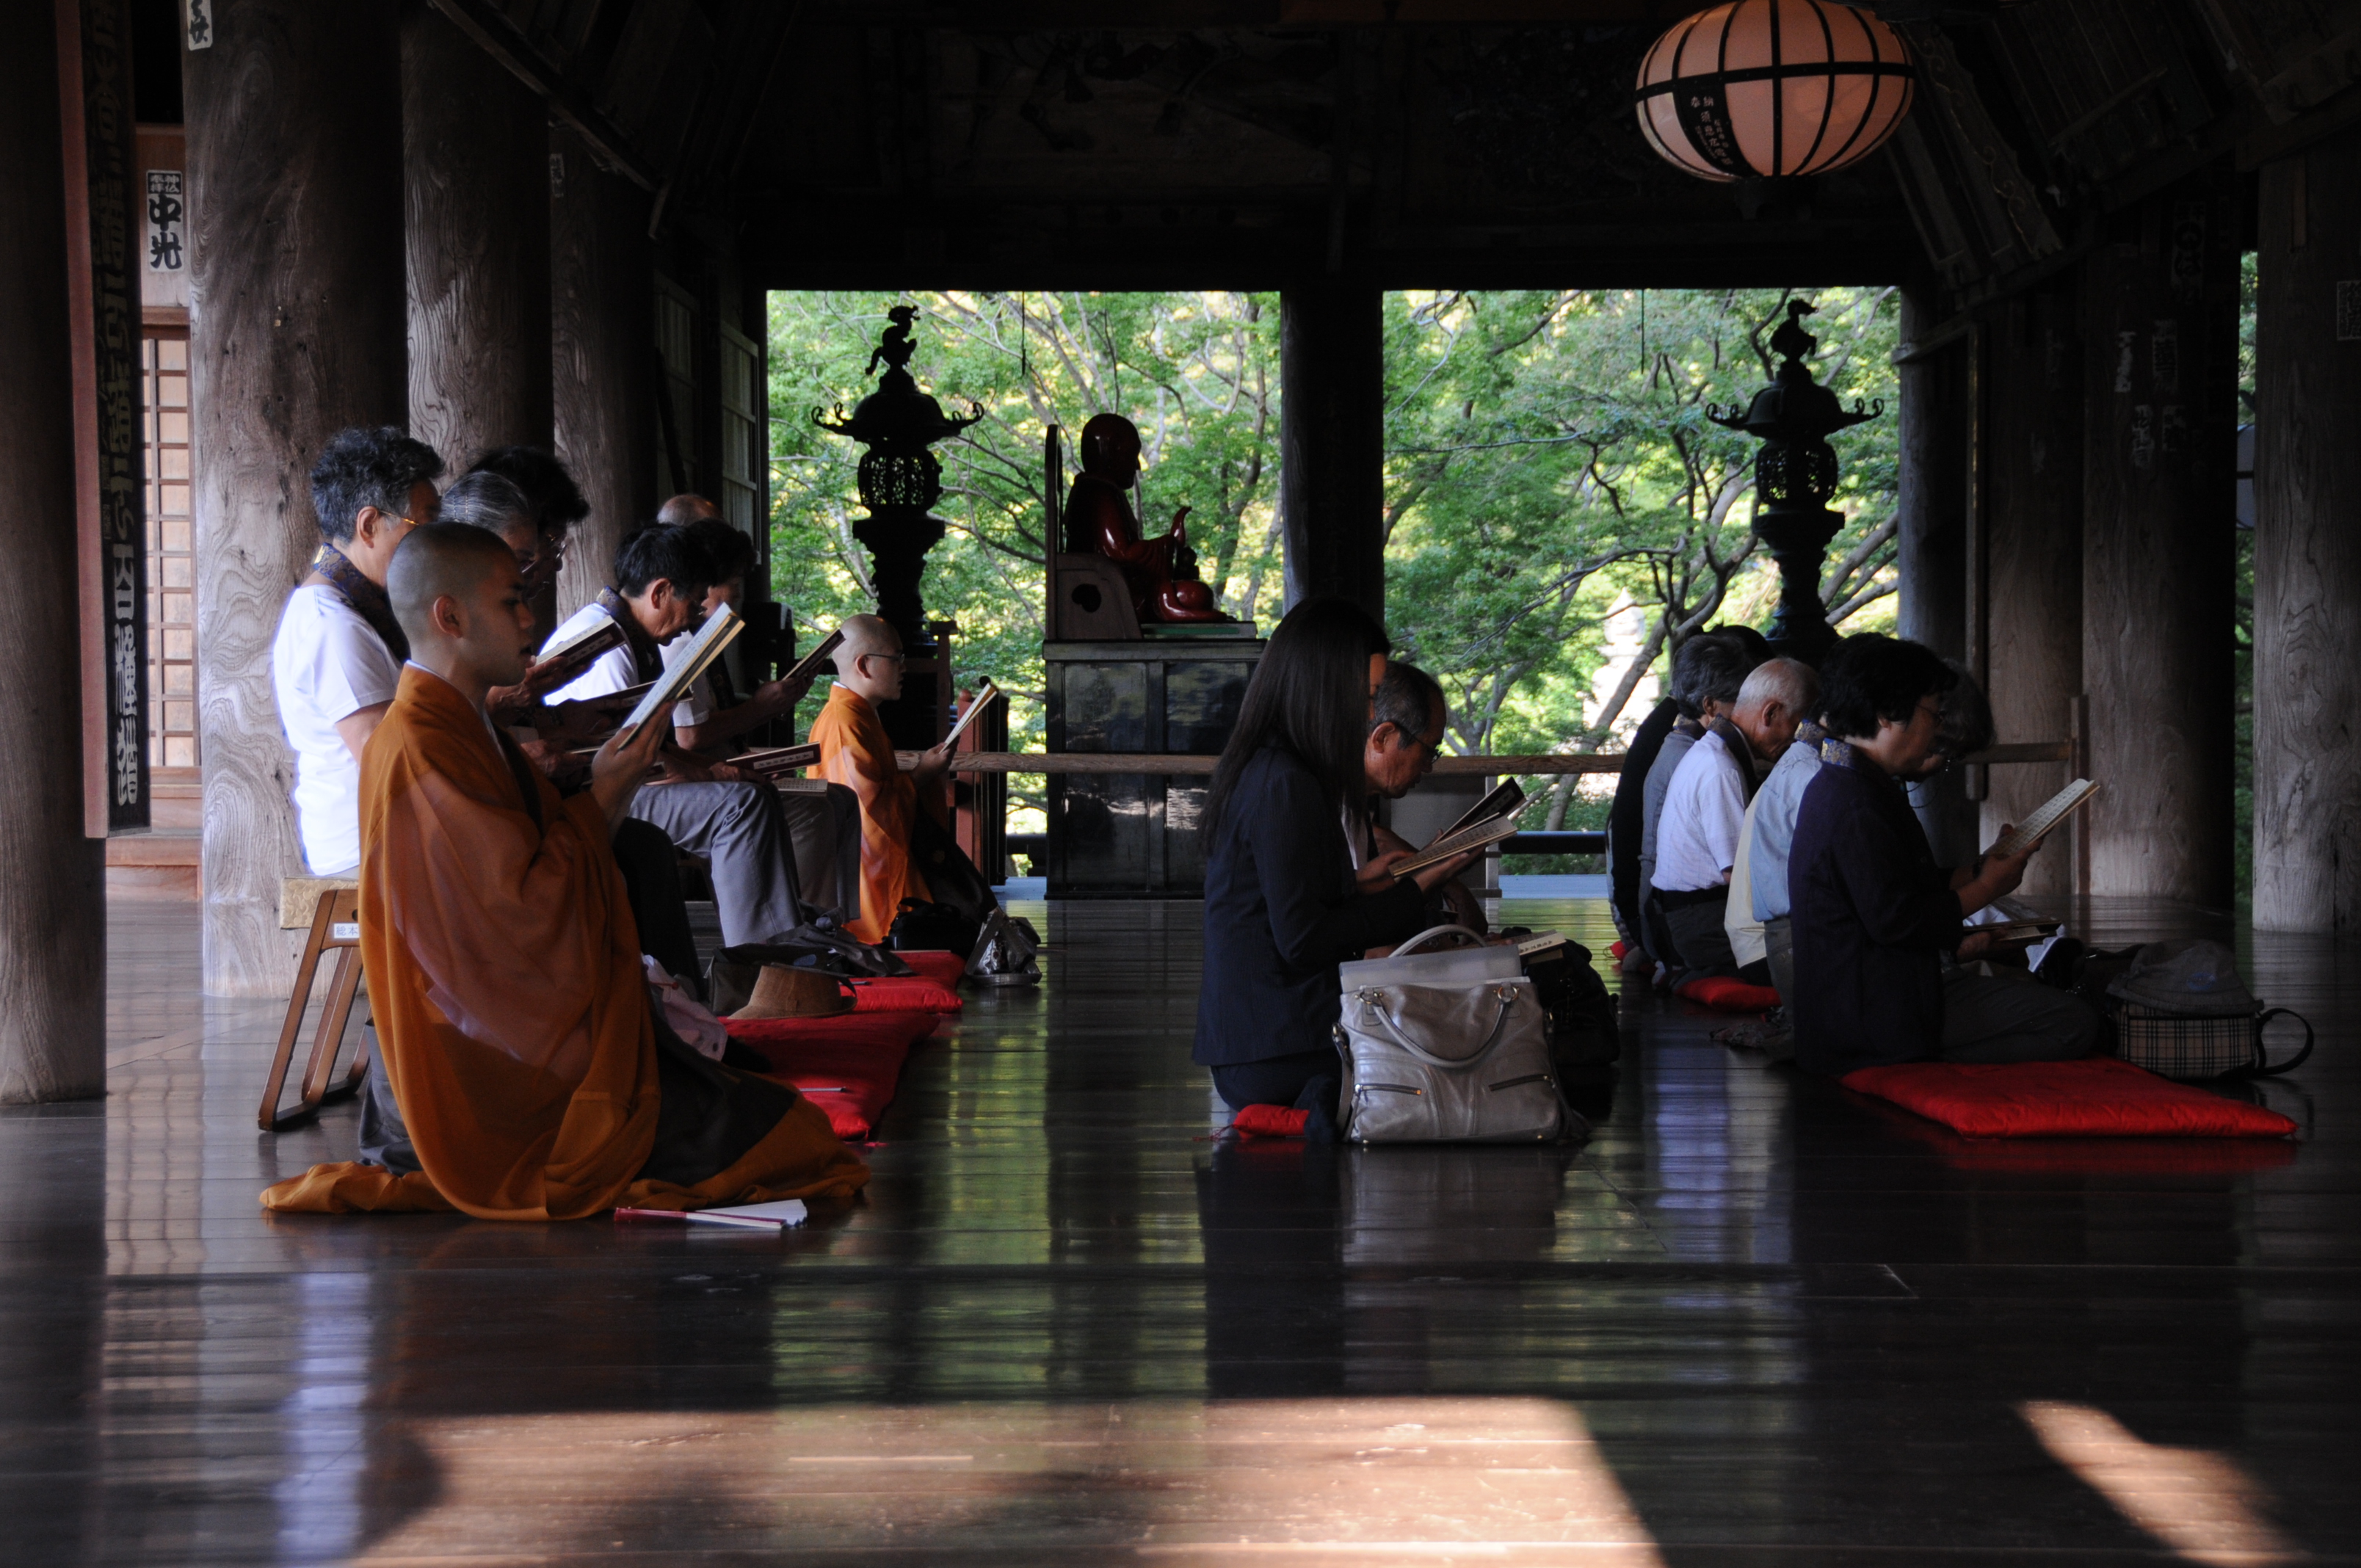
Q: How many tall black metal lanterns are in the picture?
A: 2